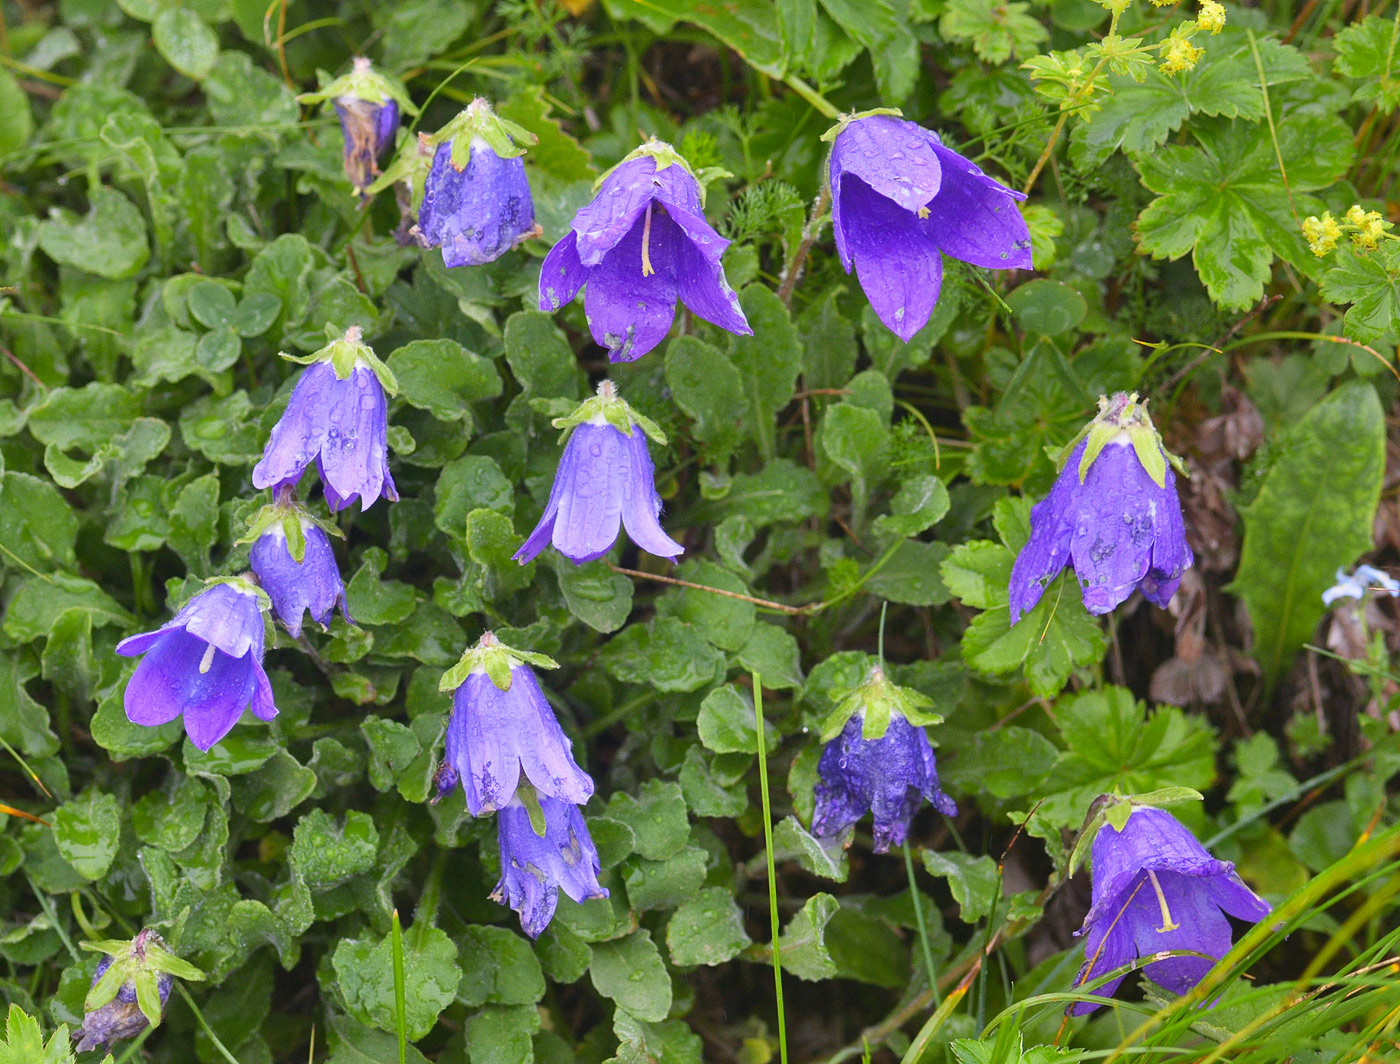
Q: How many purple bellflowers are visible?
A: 14